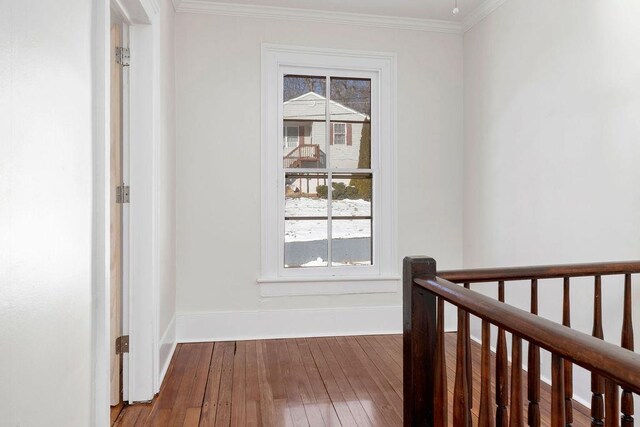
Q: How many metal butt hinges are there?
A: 3